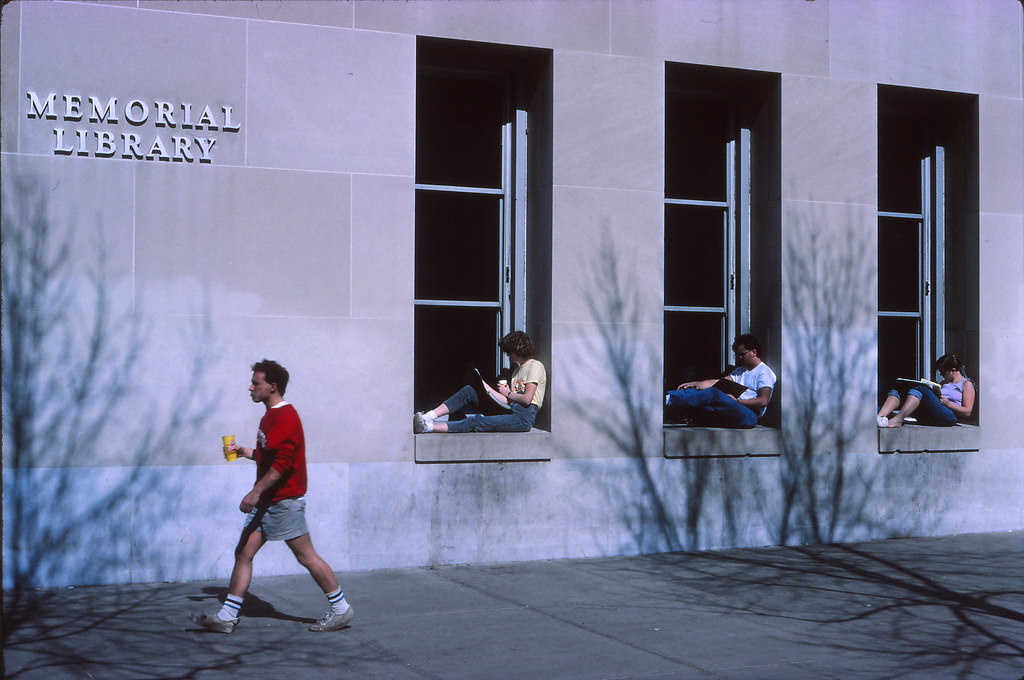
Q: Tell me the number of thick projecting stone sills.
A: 3